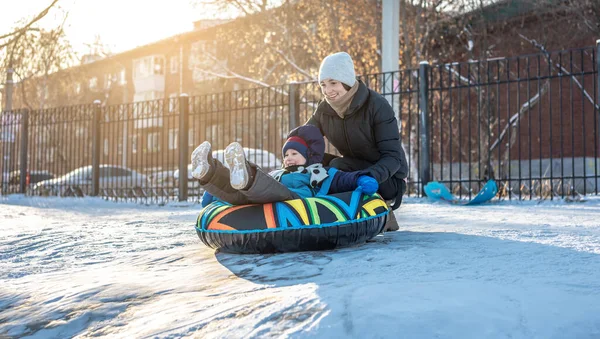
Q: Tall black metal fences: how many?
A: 1